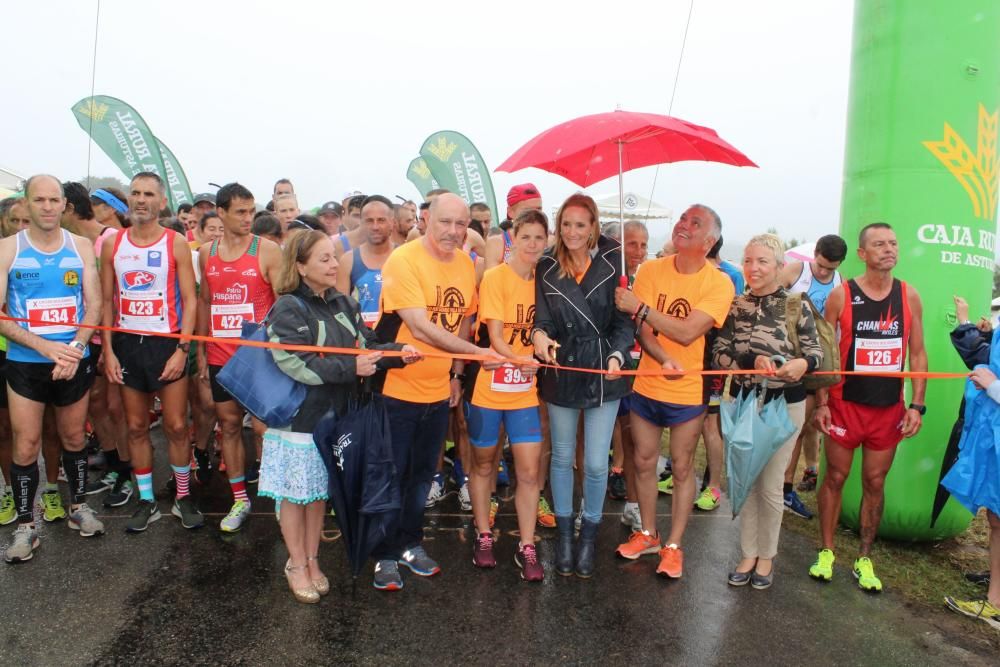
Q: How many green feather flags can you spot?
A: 4